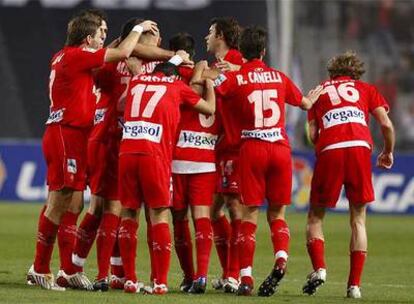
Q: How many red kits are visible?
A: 8